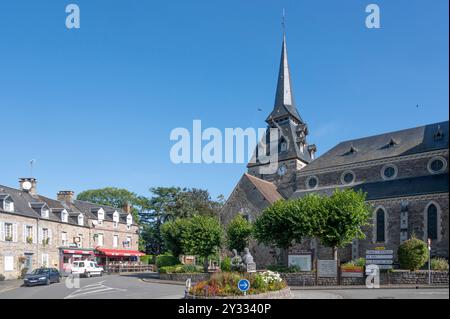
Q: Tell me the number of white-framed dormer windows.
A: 7